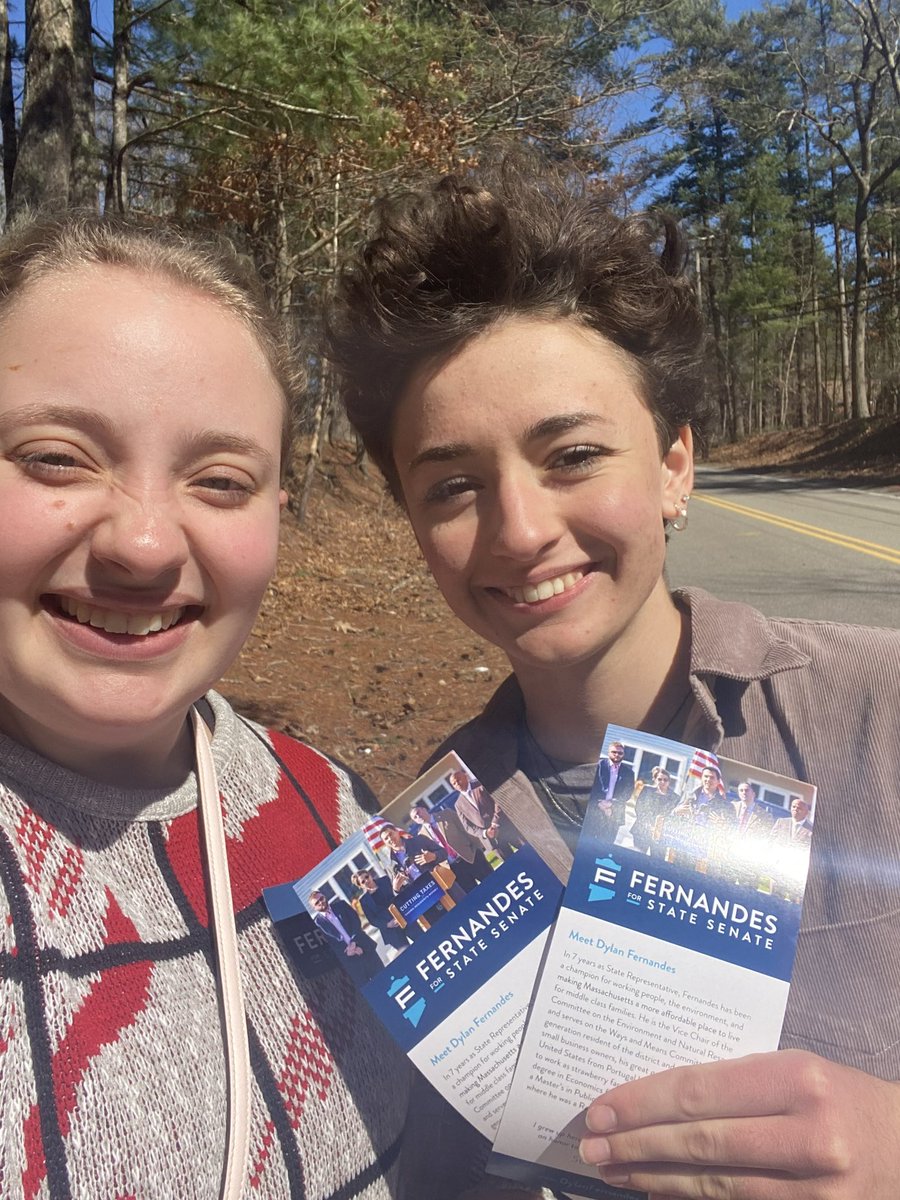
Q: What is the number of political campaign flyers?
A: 2